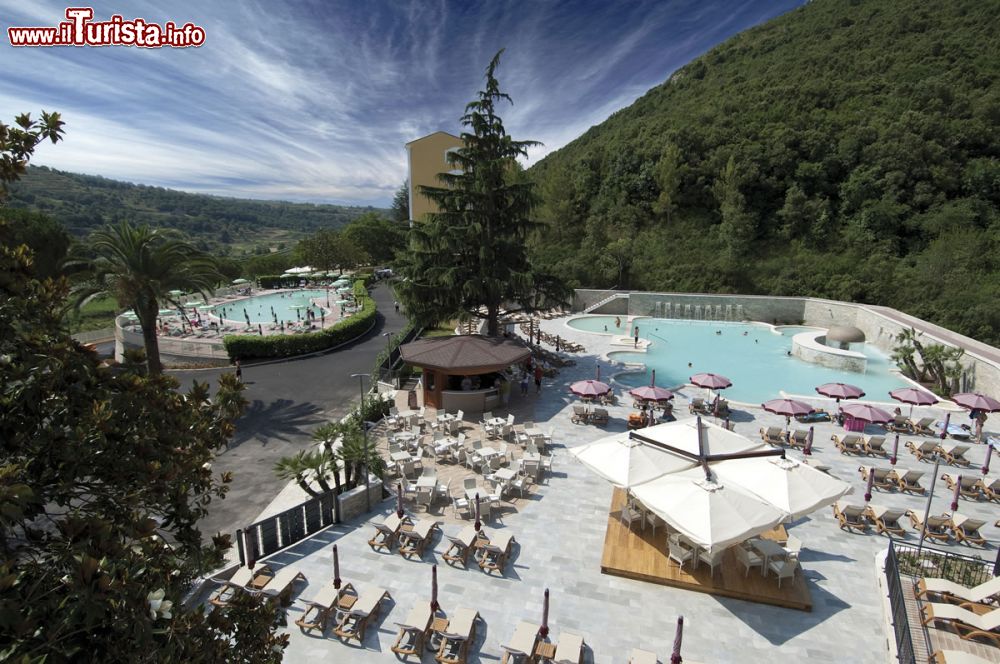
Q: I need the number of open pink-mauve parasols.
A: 8